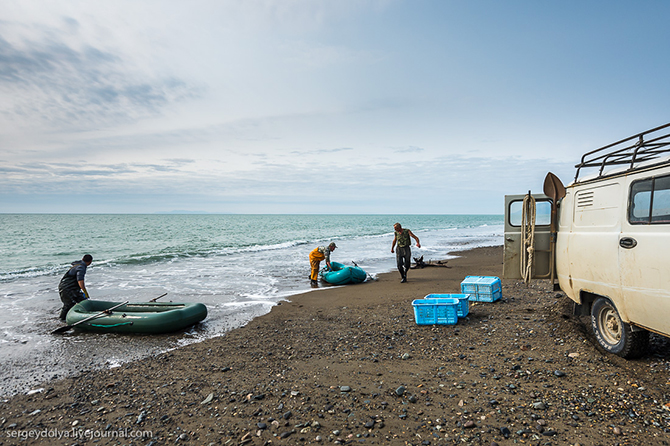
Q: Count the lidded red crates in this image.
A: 0